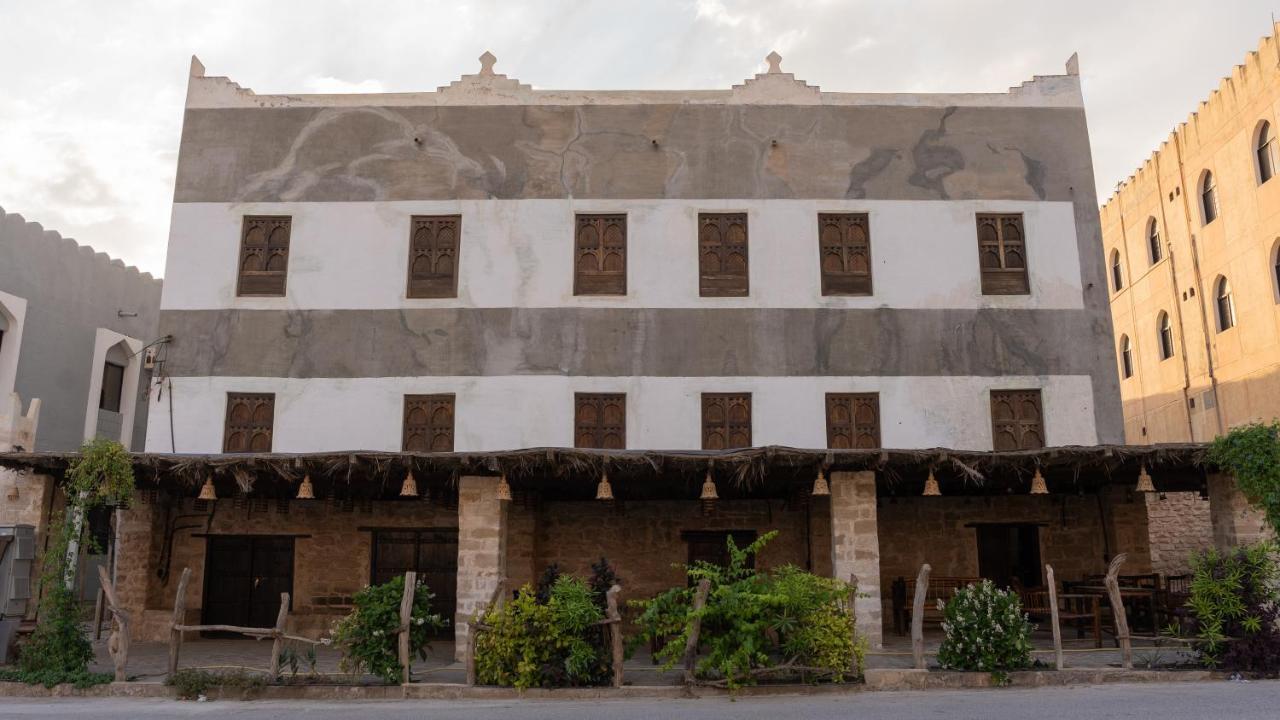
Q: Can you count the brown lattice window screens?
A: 12